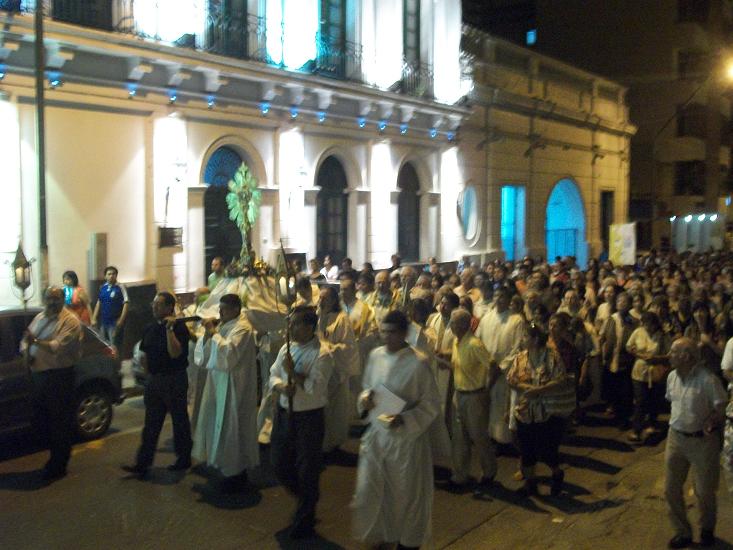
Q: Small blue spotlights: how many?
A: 13